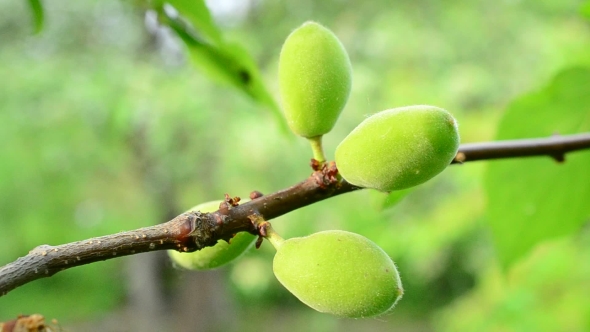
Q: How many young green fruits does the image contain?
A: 4